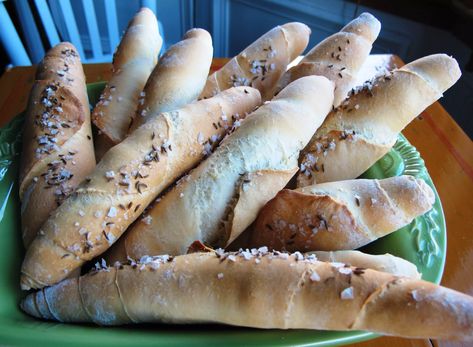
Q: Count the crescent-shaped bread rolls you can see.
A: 11